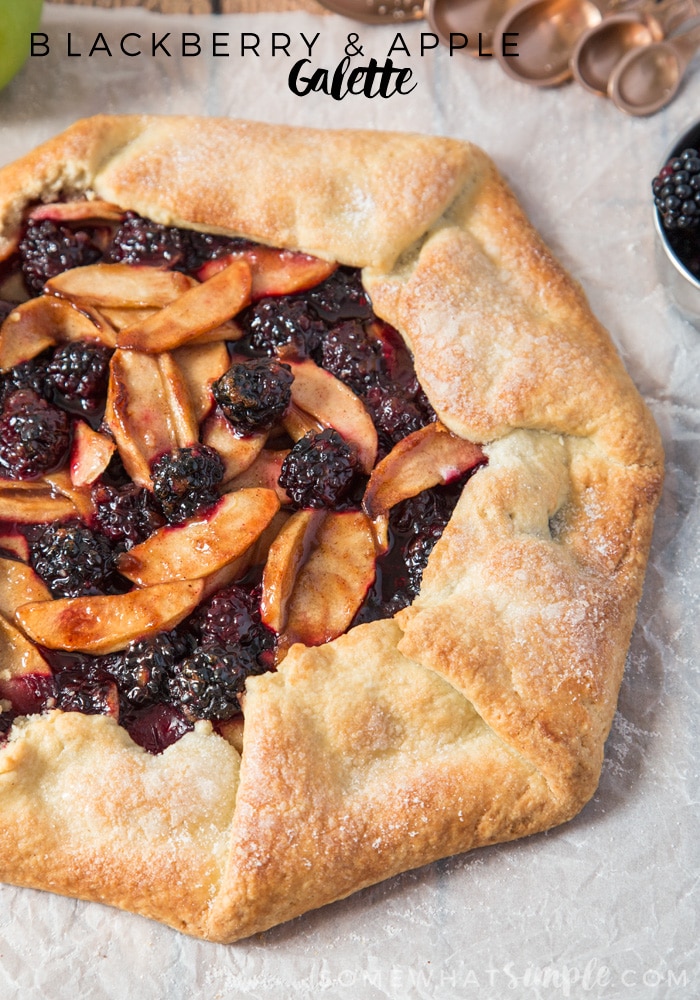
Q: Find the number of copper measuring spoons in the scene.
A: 5